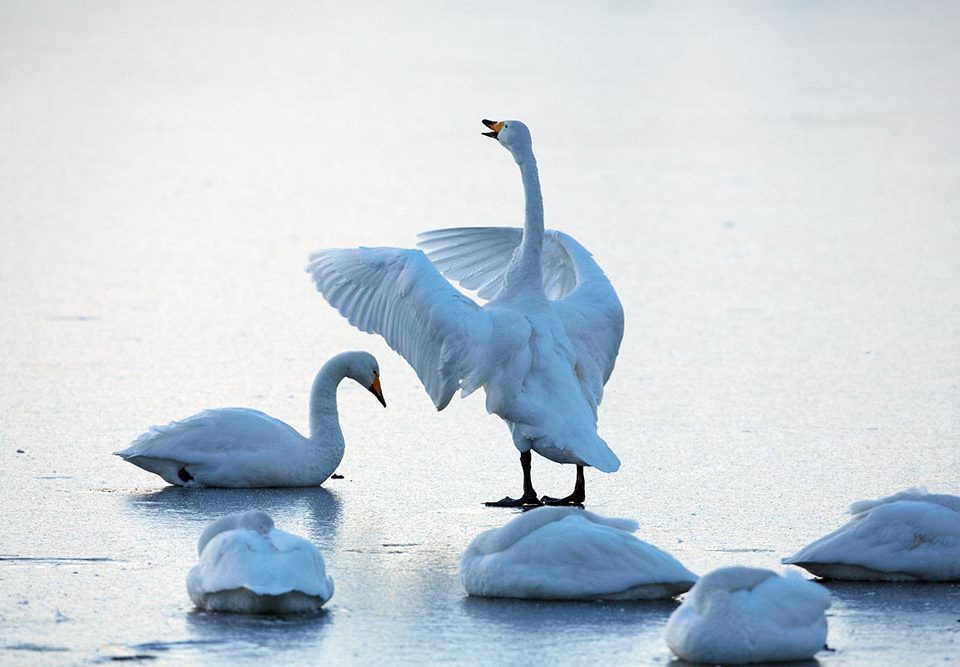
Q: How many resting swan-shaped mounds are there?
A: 4